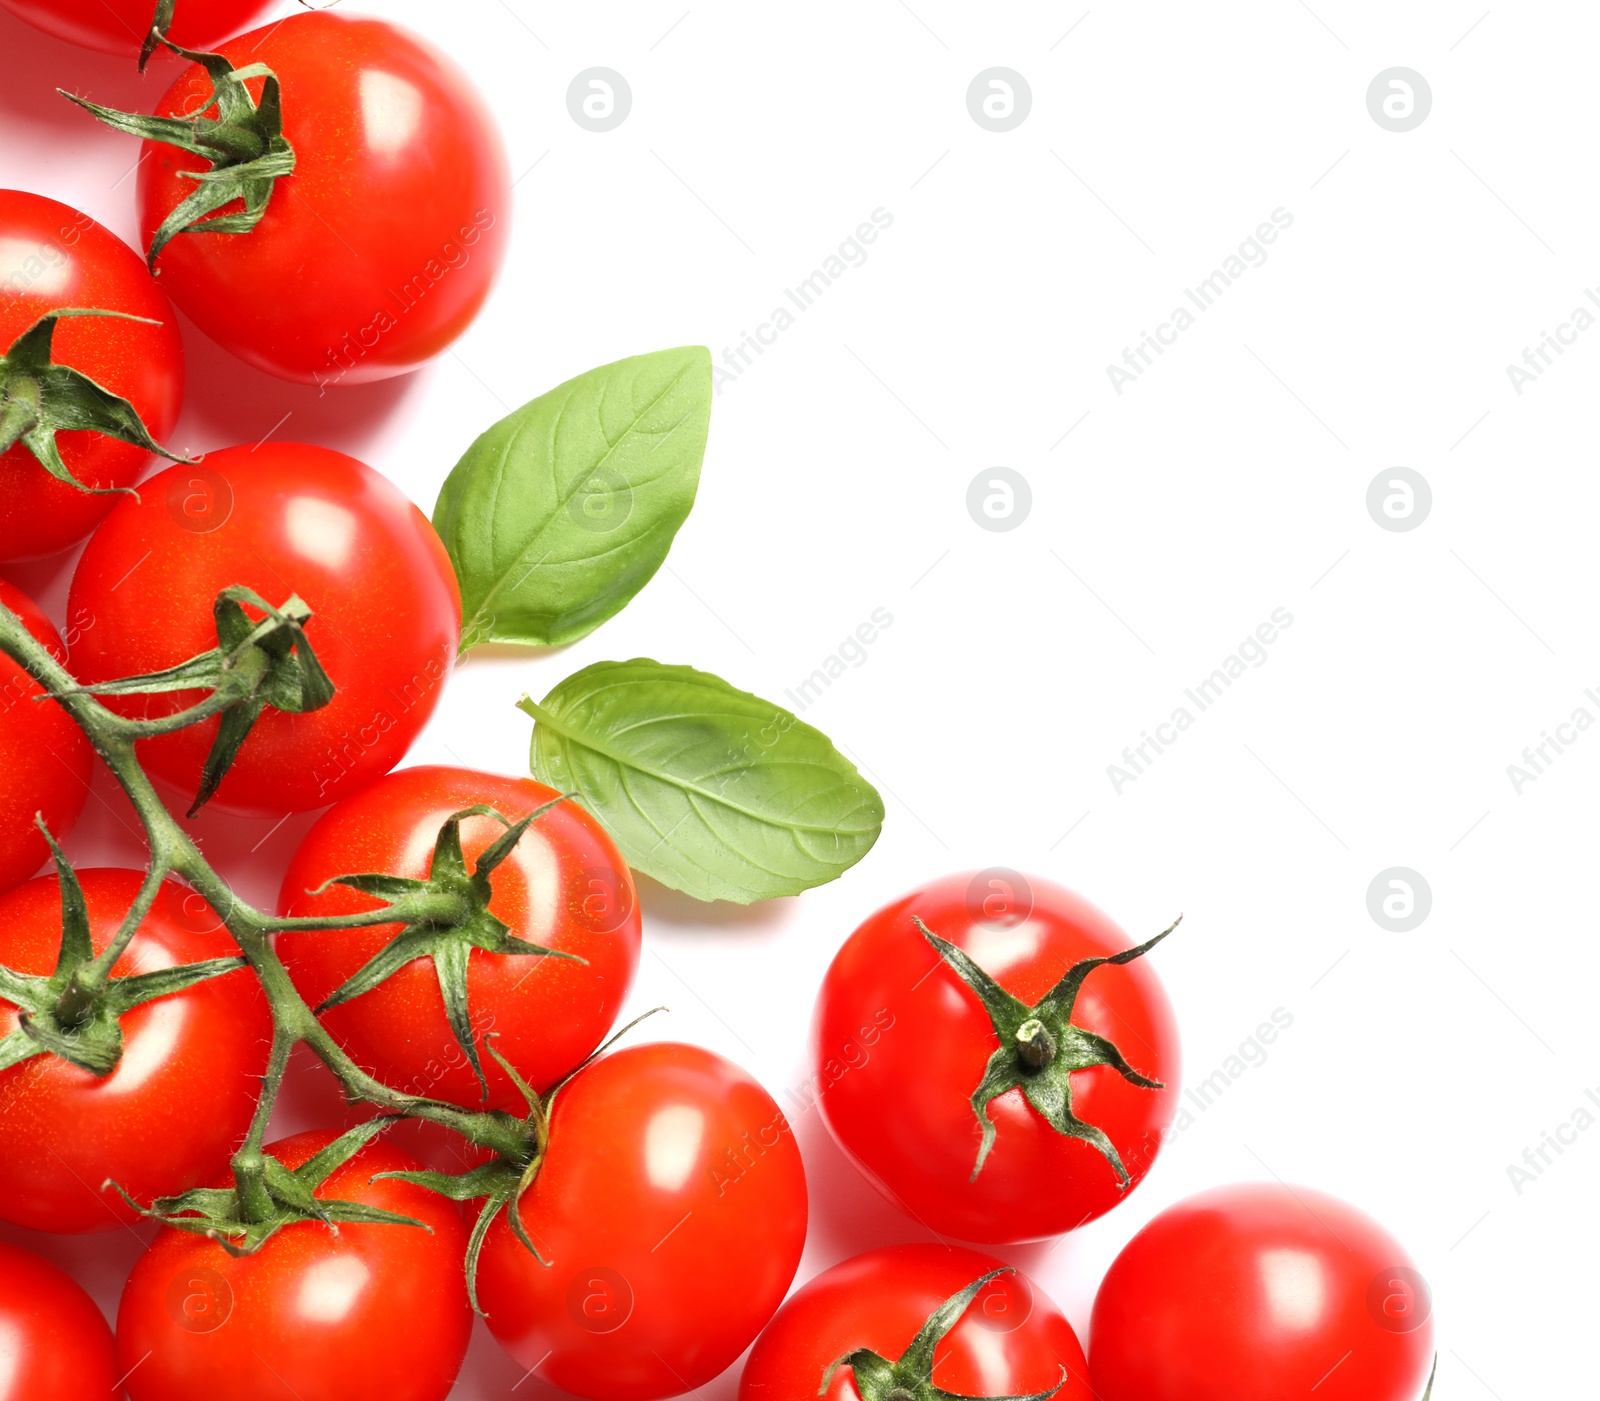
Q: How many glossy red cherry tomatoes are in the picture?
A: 13